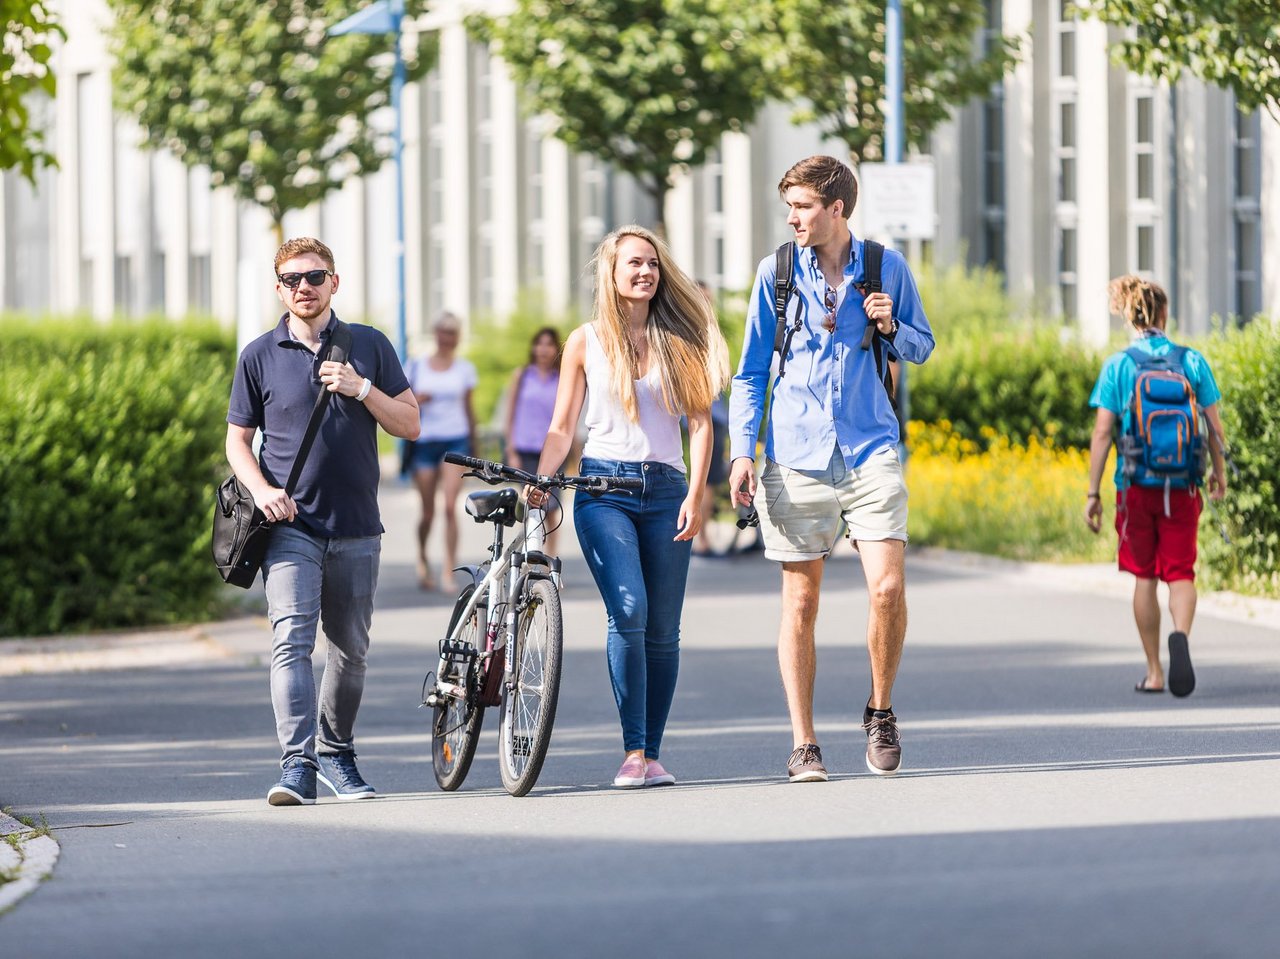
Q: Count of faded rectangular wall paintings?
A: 0